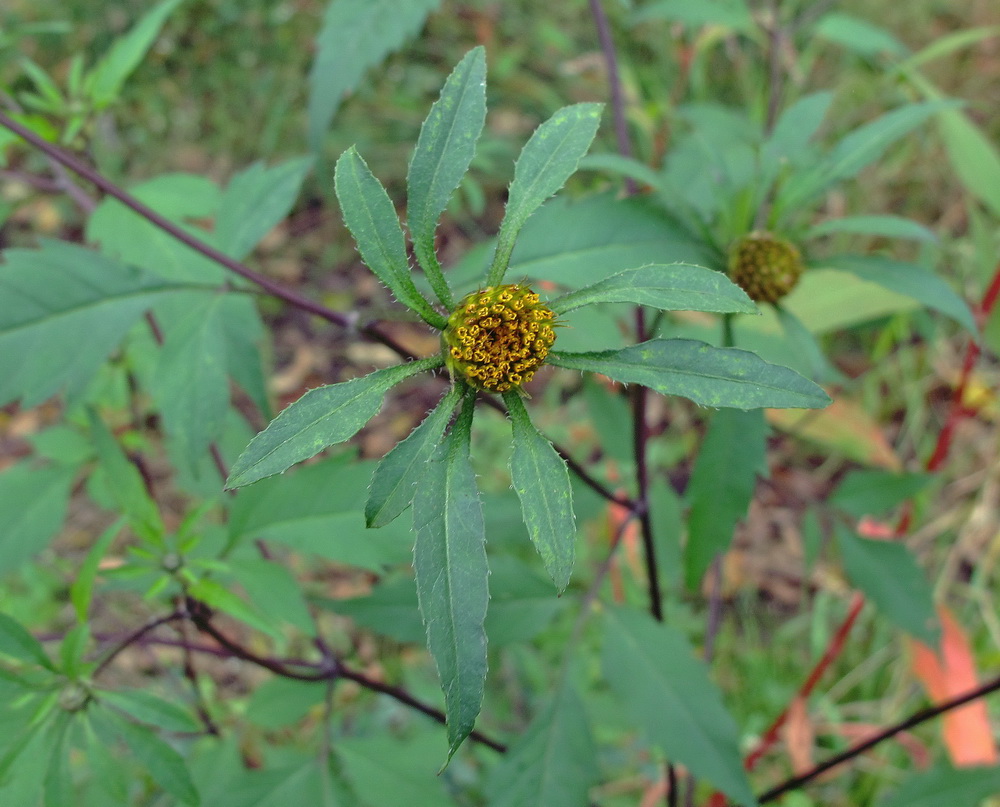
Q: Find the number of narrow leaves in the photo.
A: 9